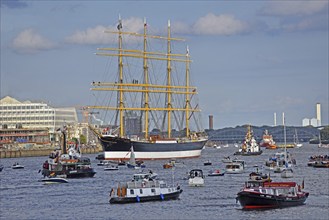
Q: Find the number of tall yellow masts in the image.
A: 4